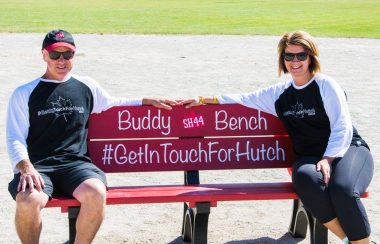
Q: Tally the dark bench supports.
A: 3